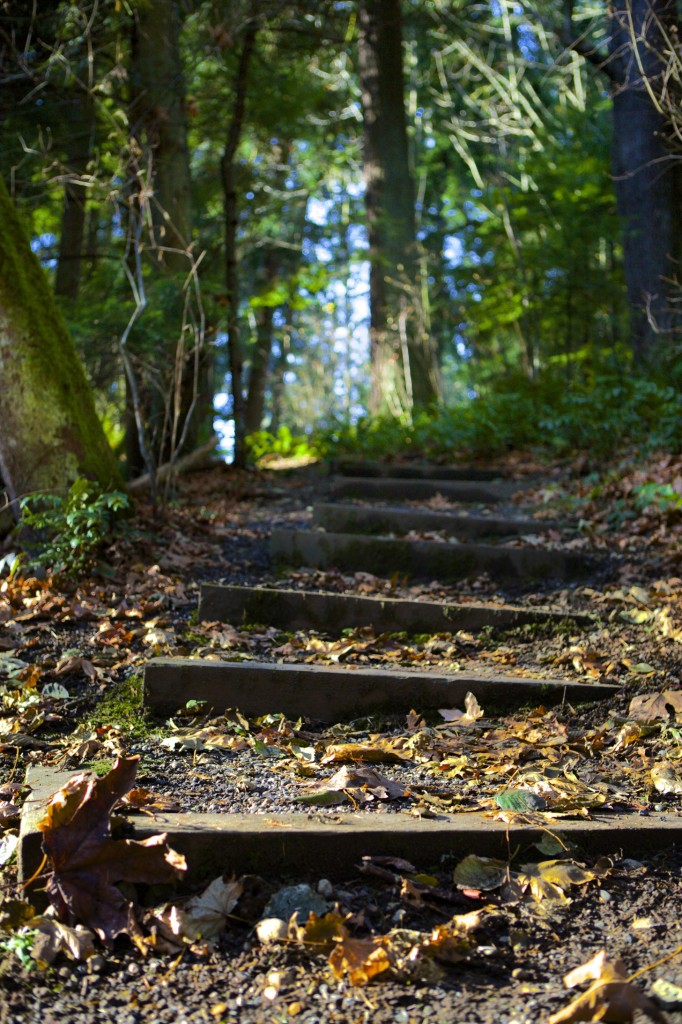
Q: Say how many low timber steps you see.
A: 7